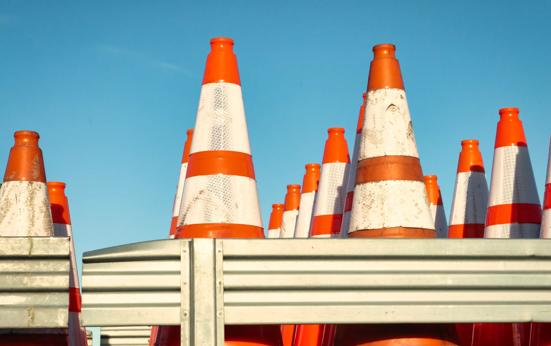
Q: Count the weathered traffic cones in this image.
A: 2